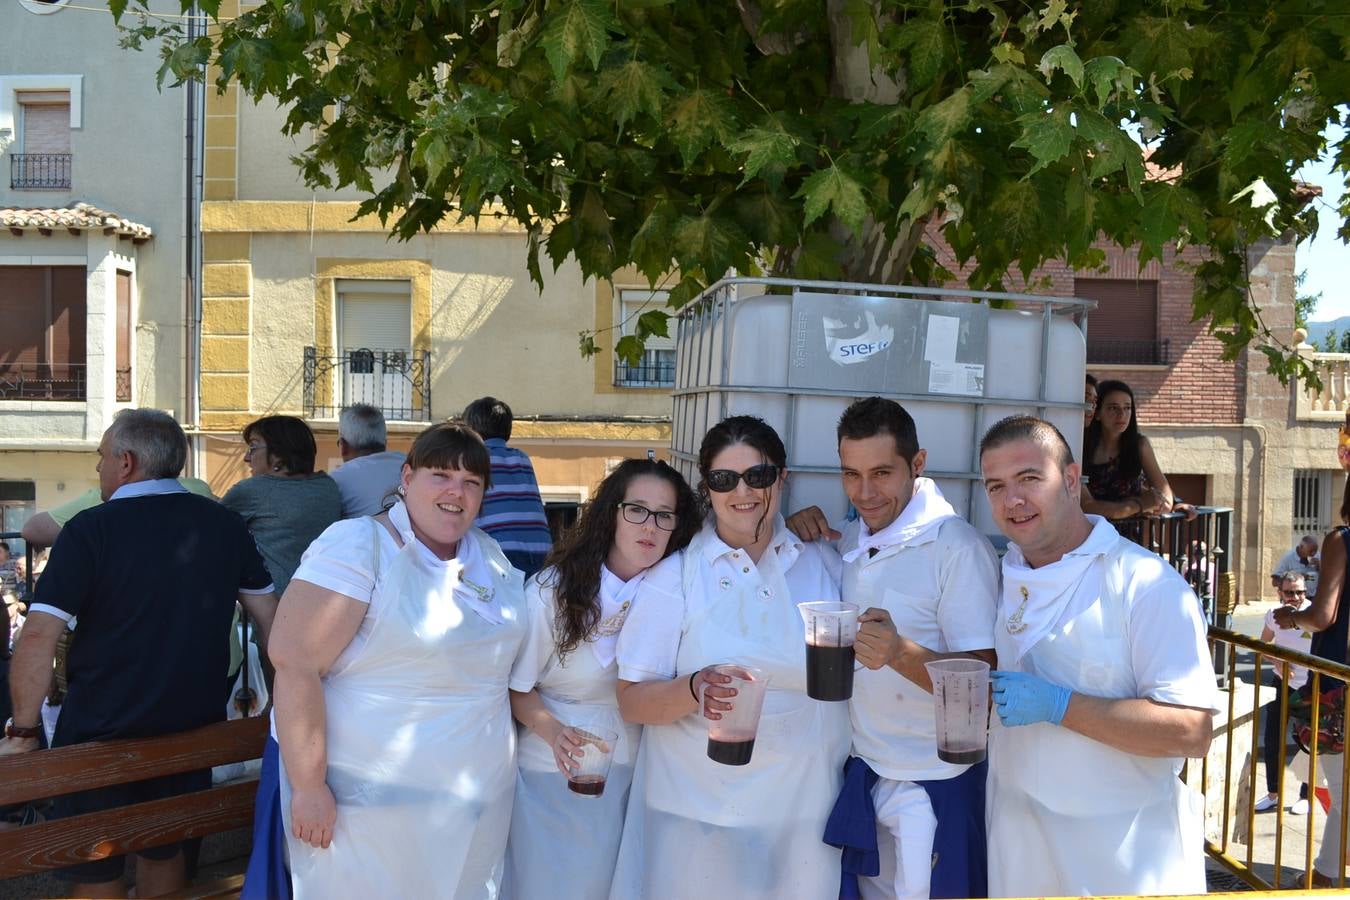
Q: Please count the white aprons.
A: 4